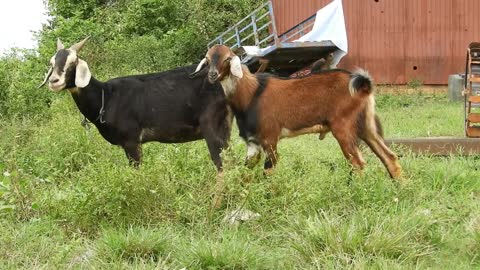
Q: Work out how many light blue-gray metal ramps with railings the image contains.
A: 1